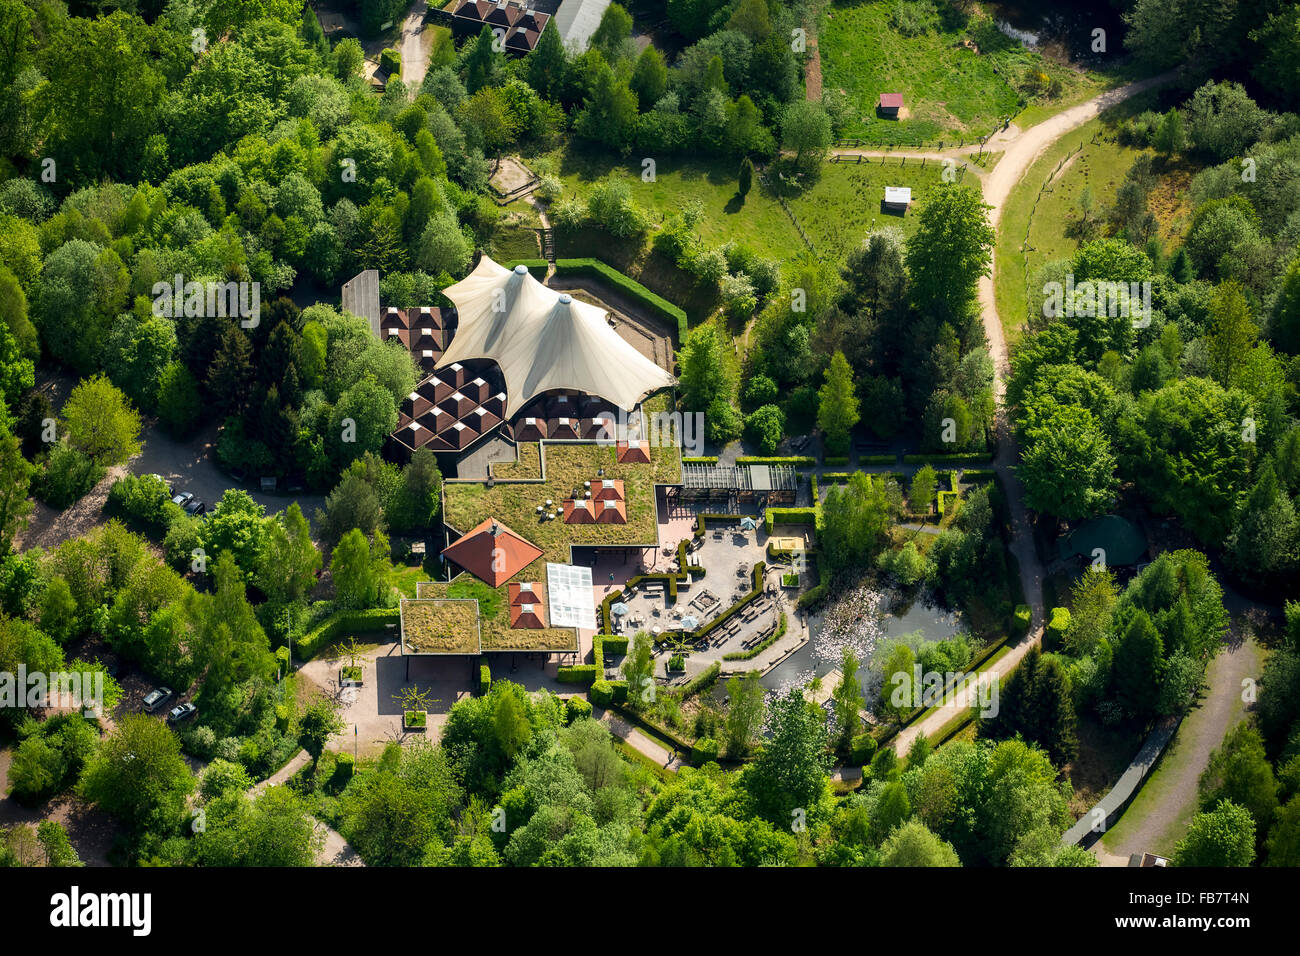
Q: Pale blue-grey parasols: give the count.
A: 3